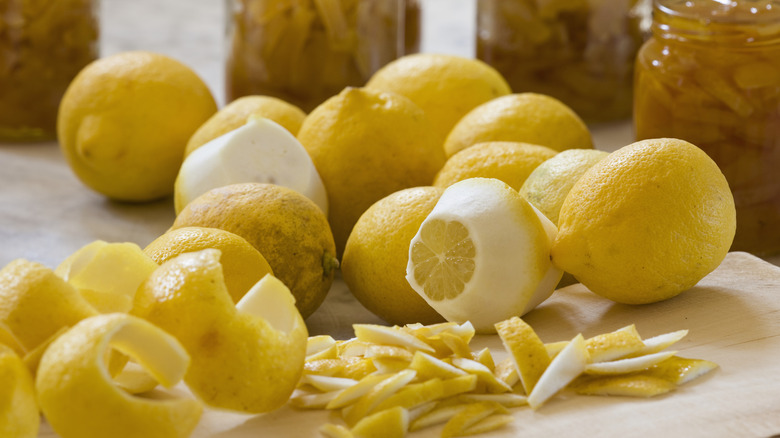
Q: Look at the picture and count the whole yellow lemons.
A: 11